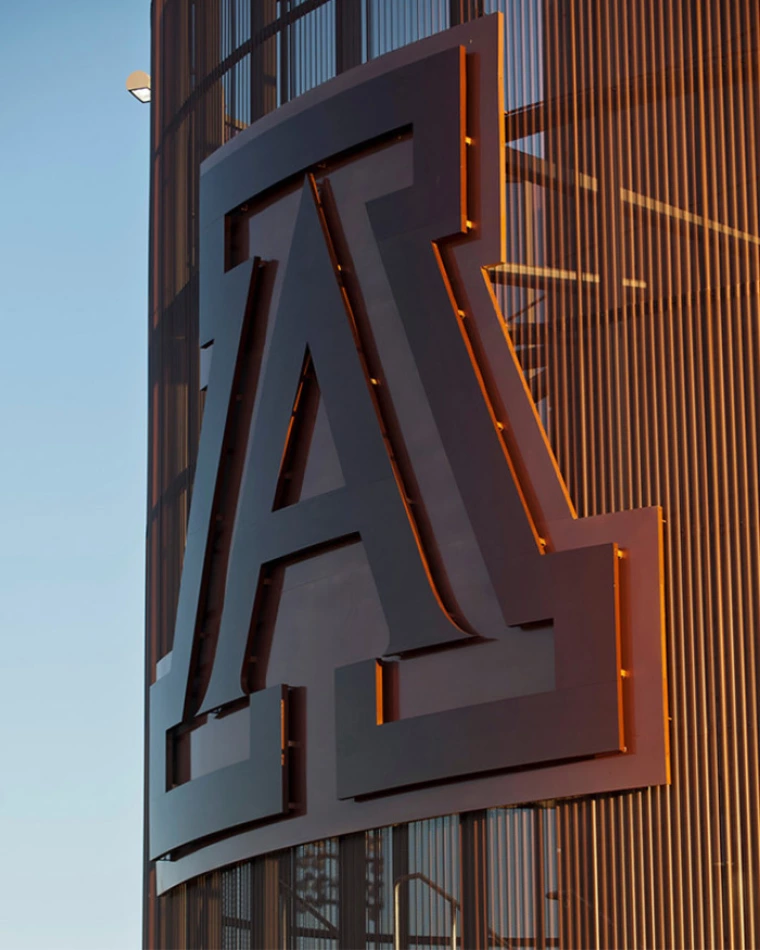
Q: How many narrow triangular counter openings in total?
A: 1